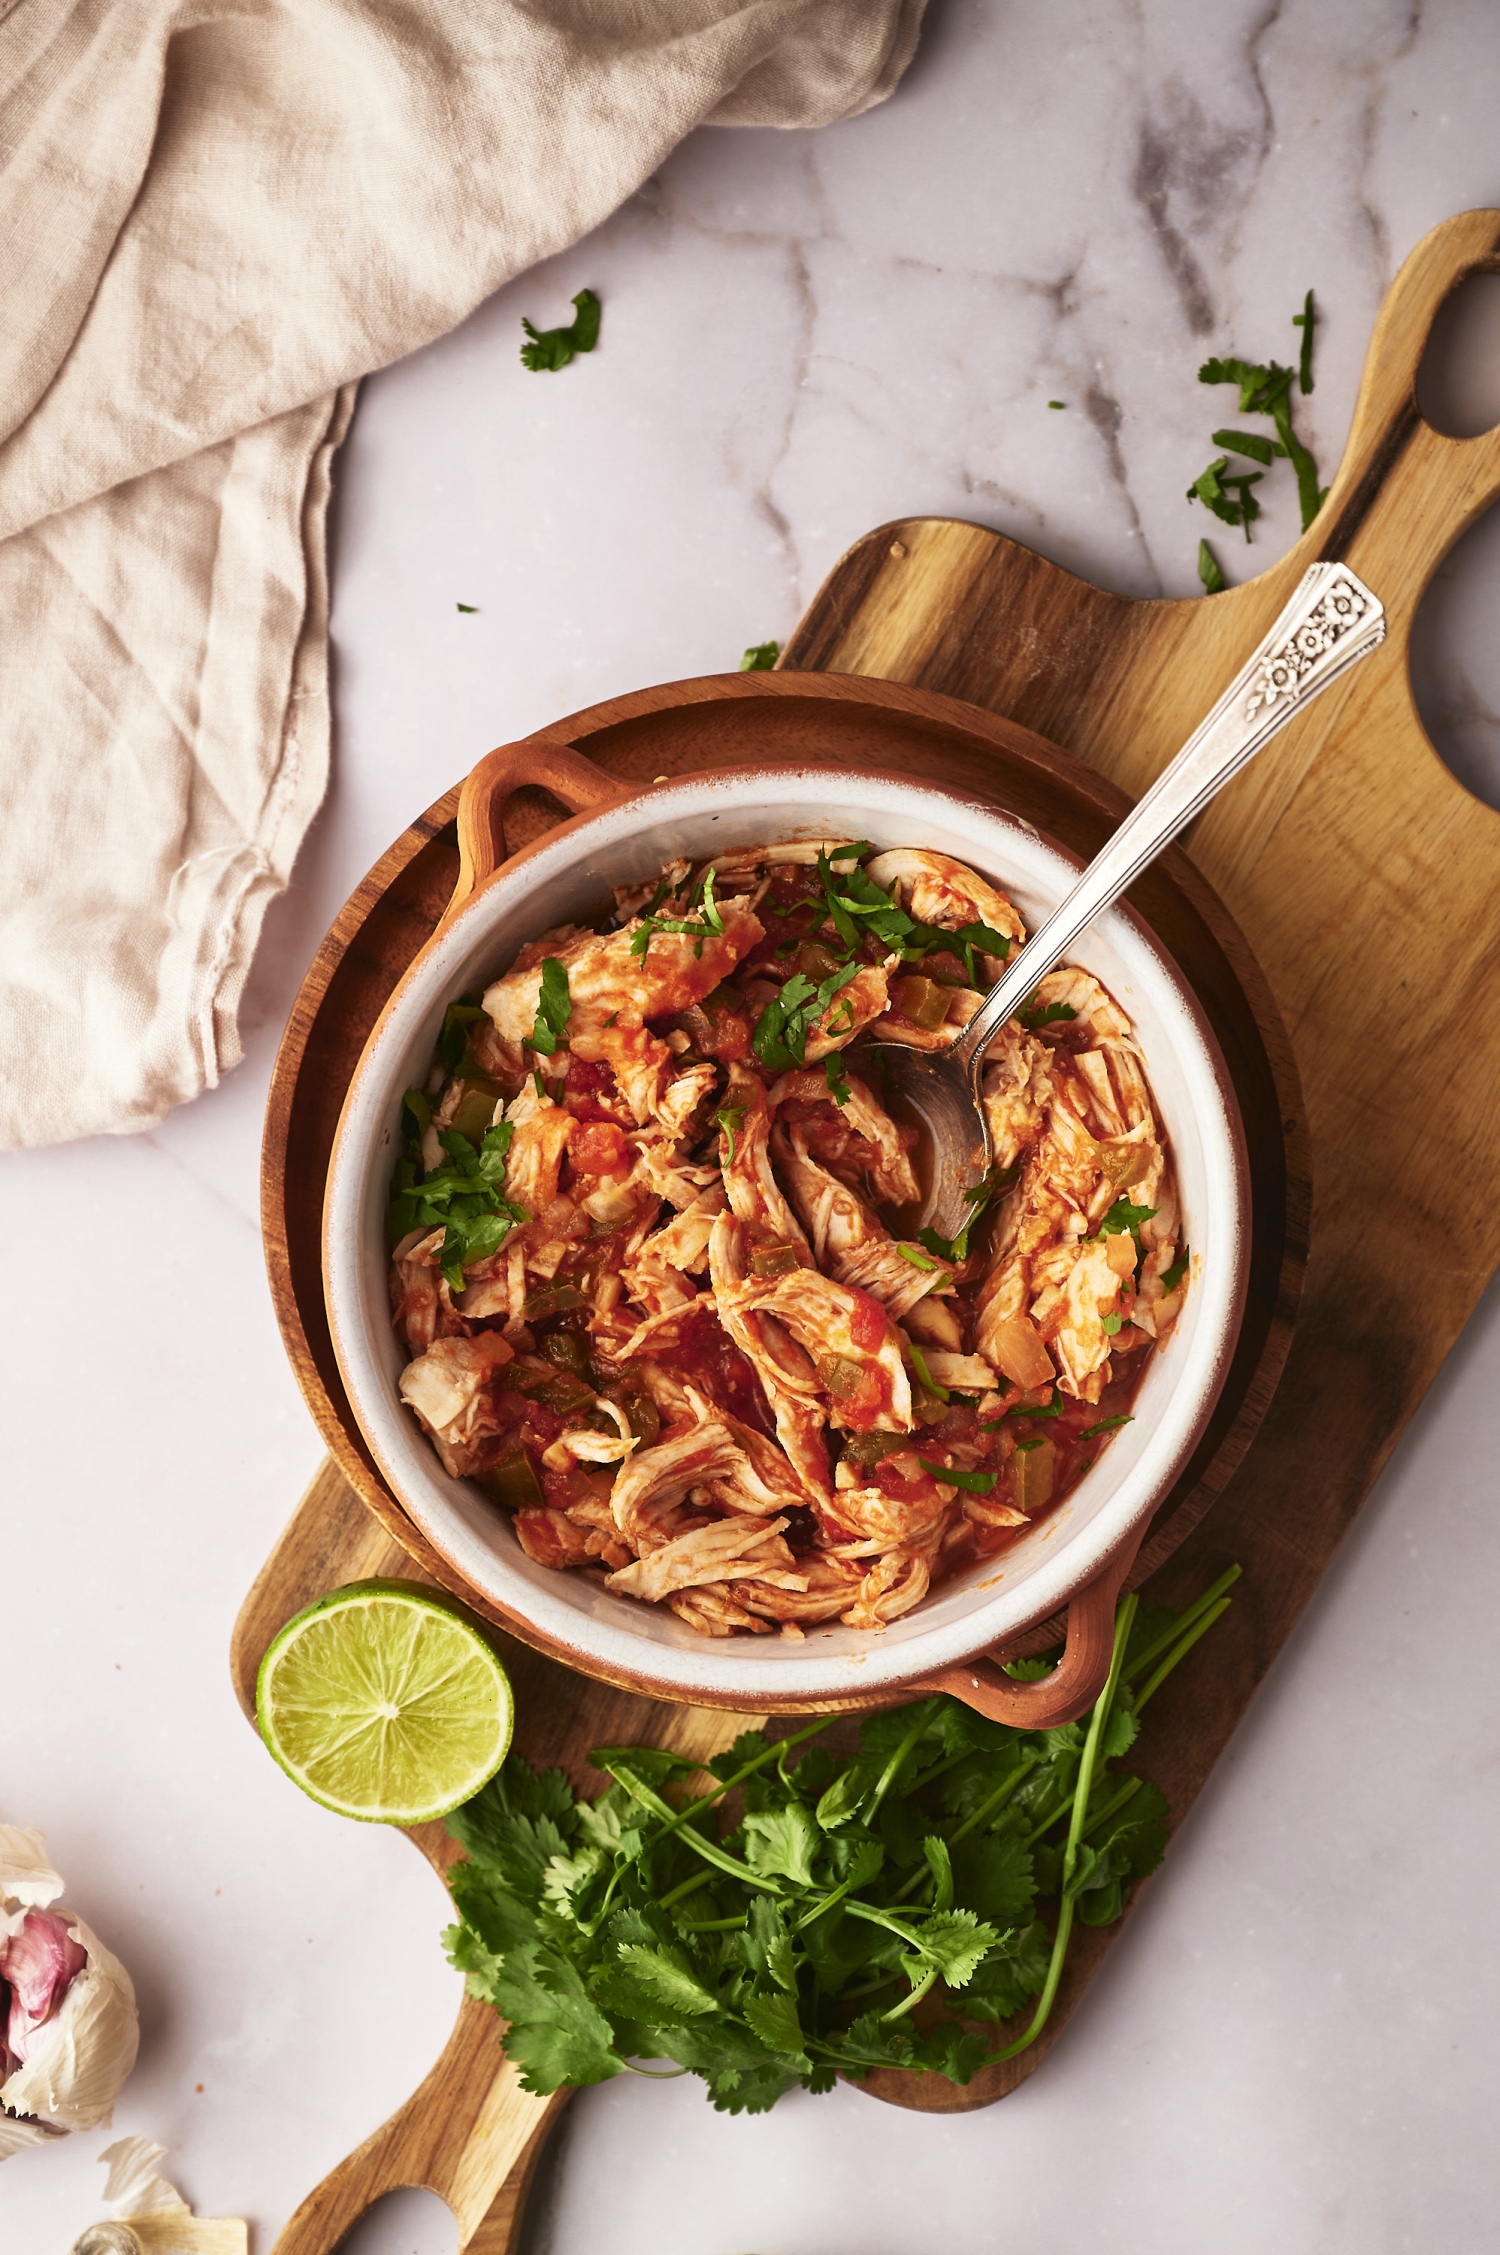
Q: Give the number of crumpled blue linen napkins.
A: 0